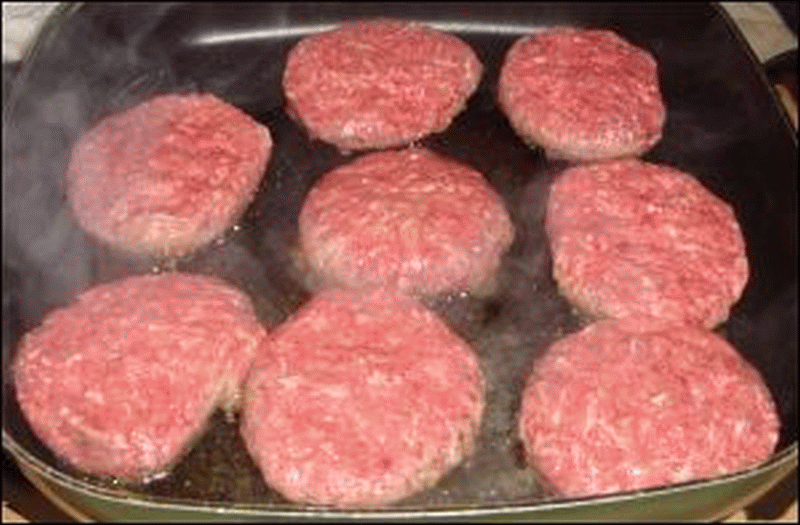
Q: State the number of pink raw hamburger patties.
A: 8